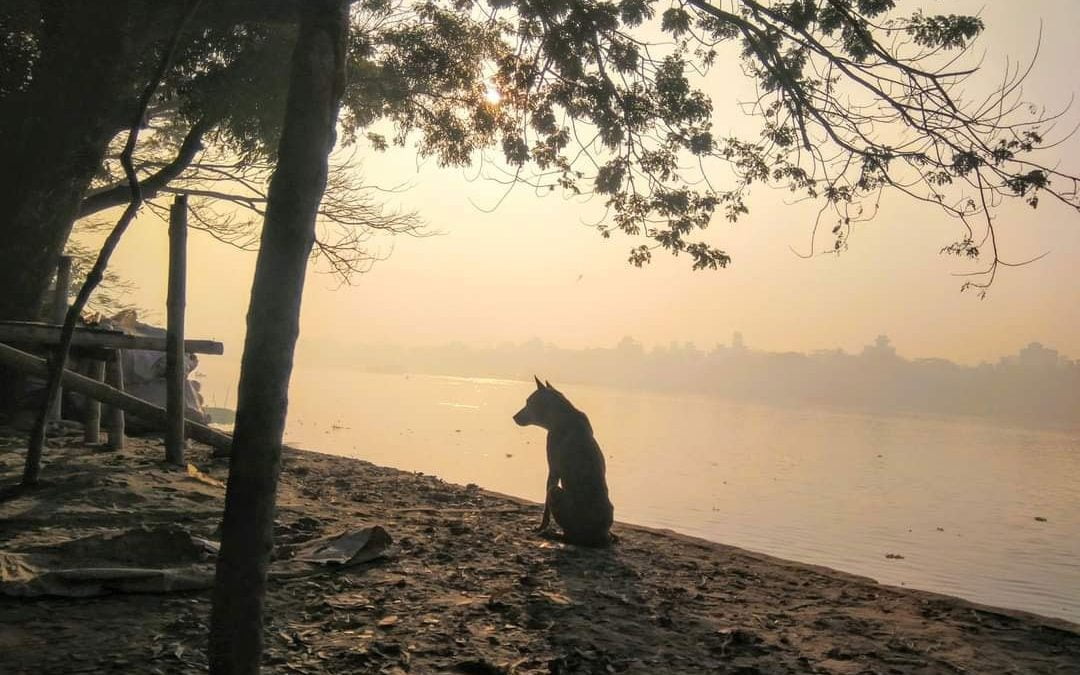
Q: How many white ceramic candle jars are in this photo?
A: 0